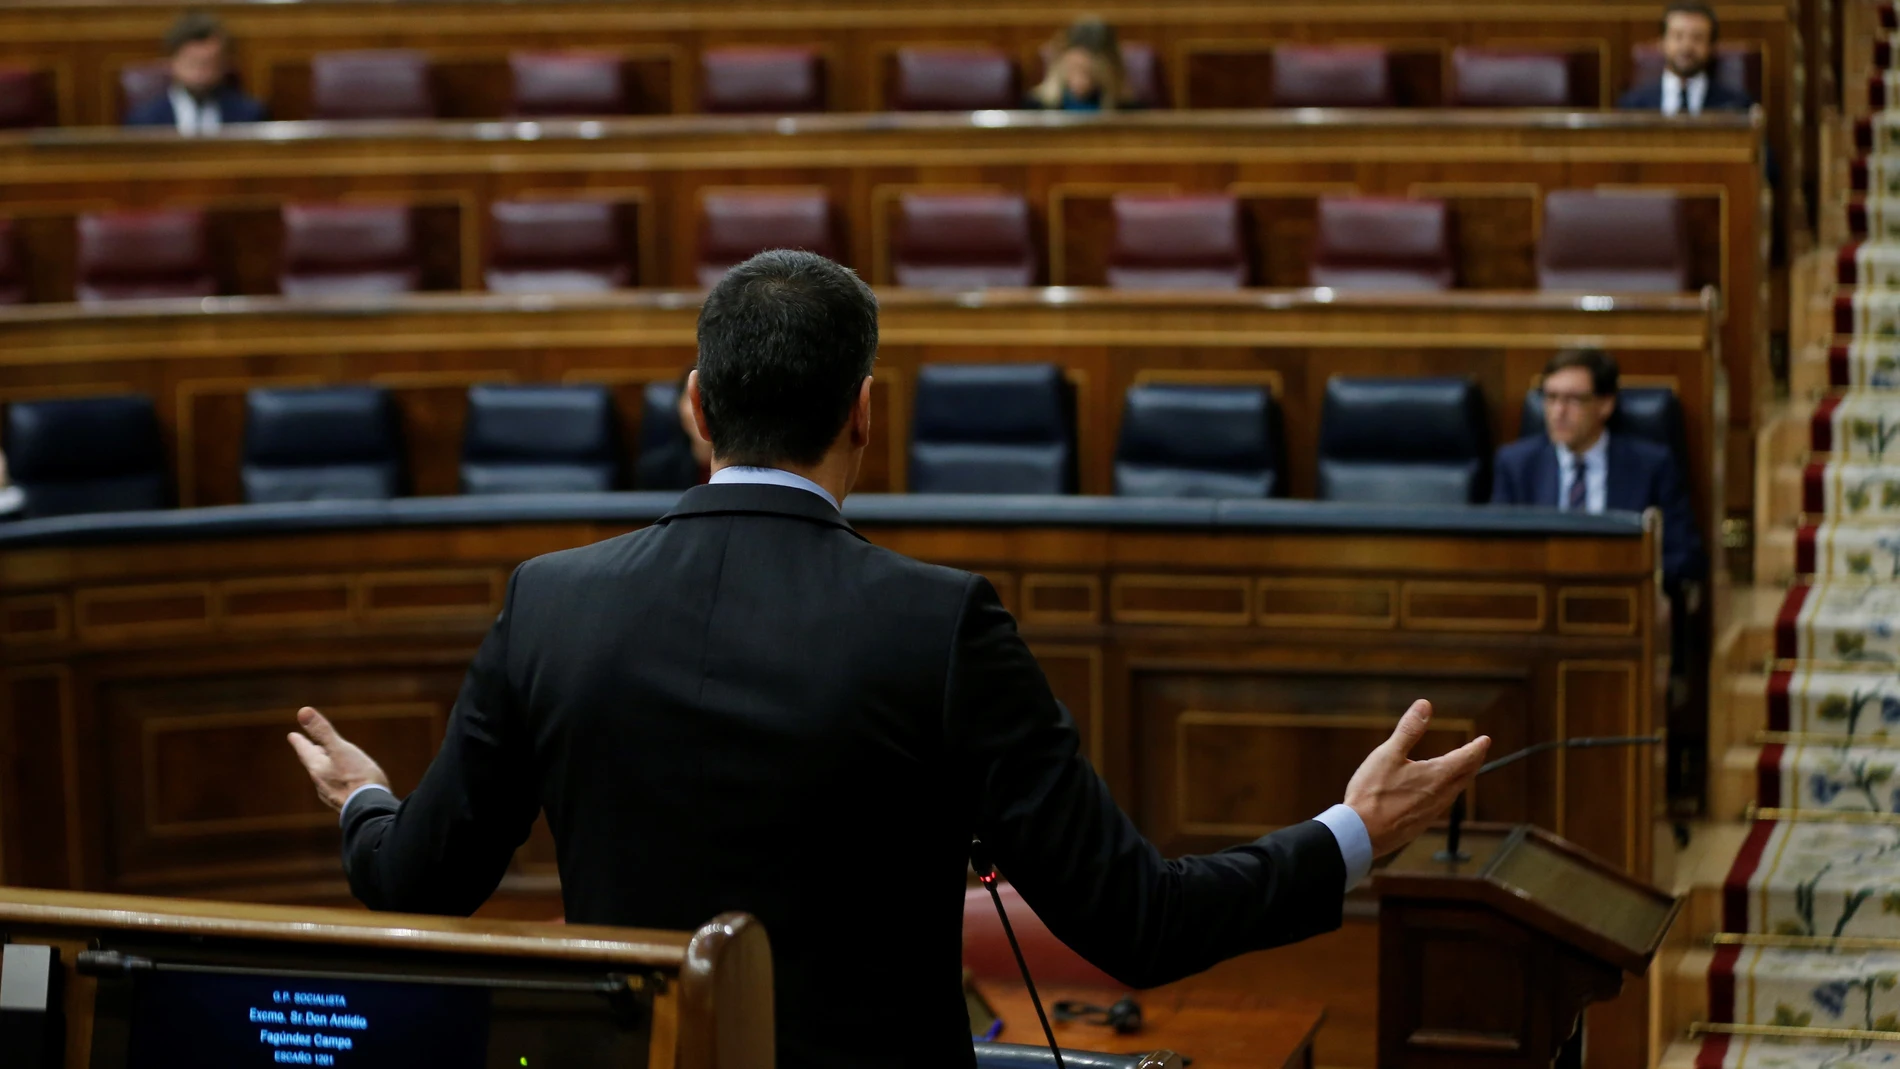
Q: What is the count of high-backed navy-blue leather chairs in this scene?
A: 8